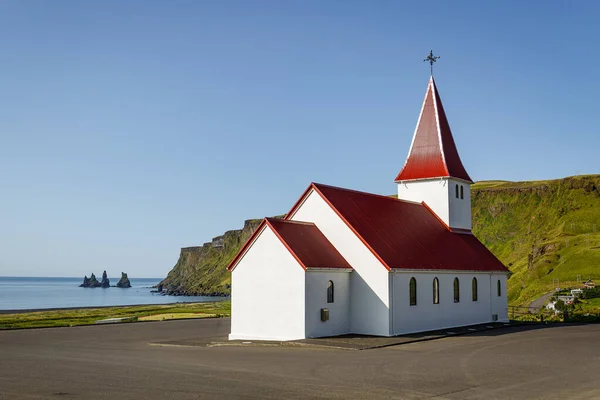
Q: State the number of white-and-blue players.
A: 0